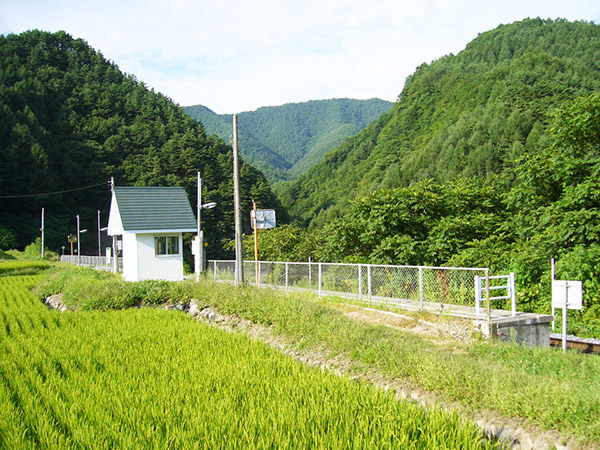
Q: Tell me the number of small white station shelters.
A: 1